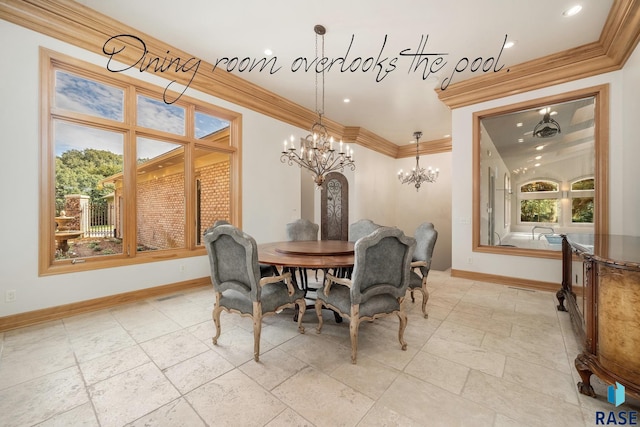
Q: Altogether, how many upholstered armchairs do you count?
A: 6